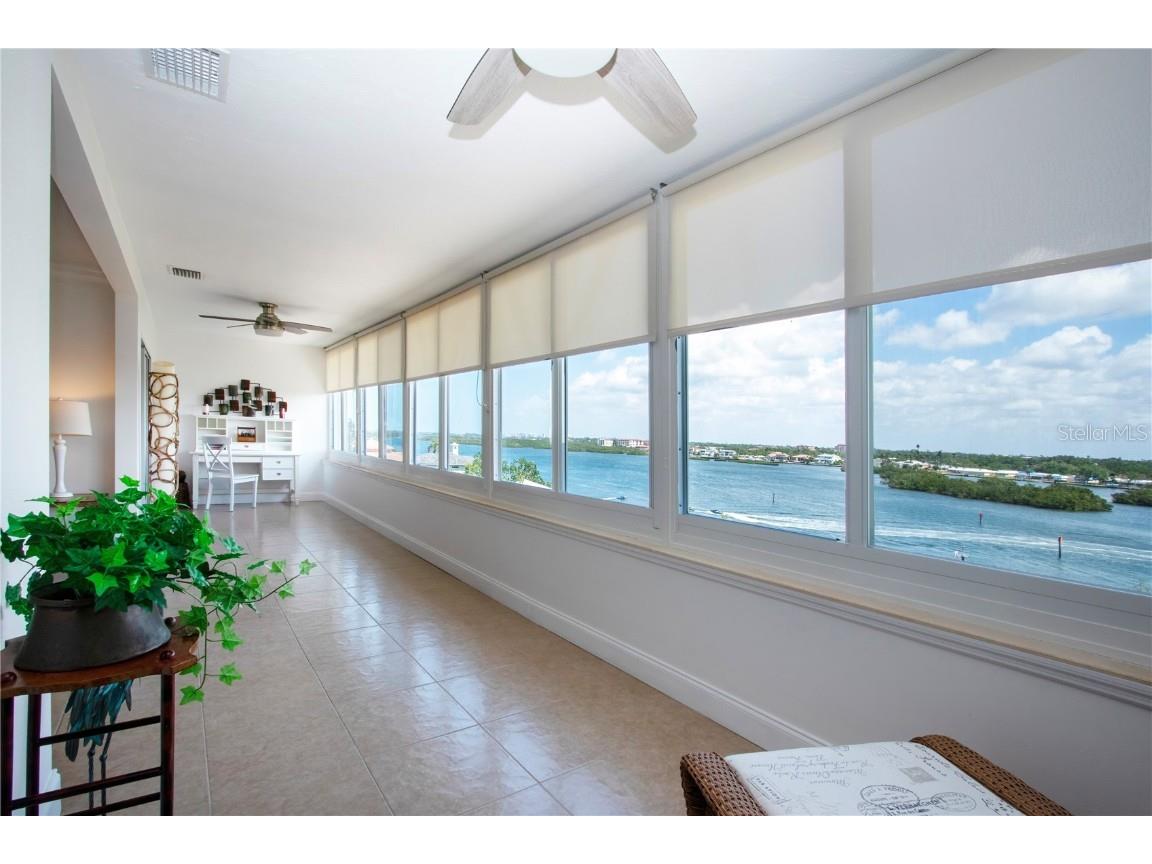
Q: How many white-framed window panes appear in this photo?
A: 10